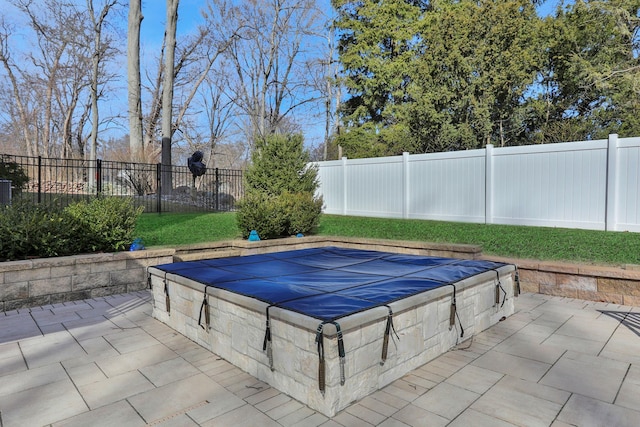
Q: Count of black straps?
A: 10